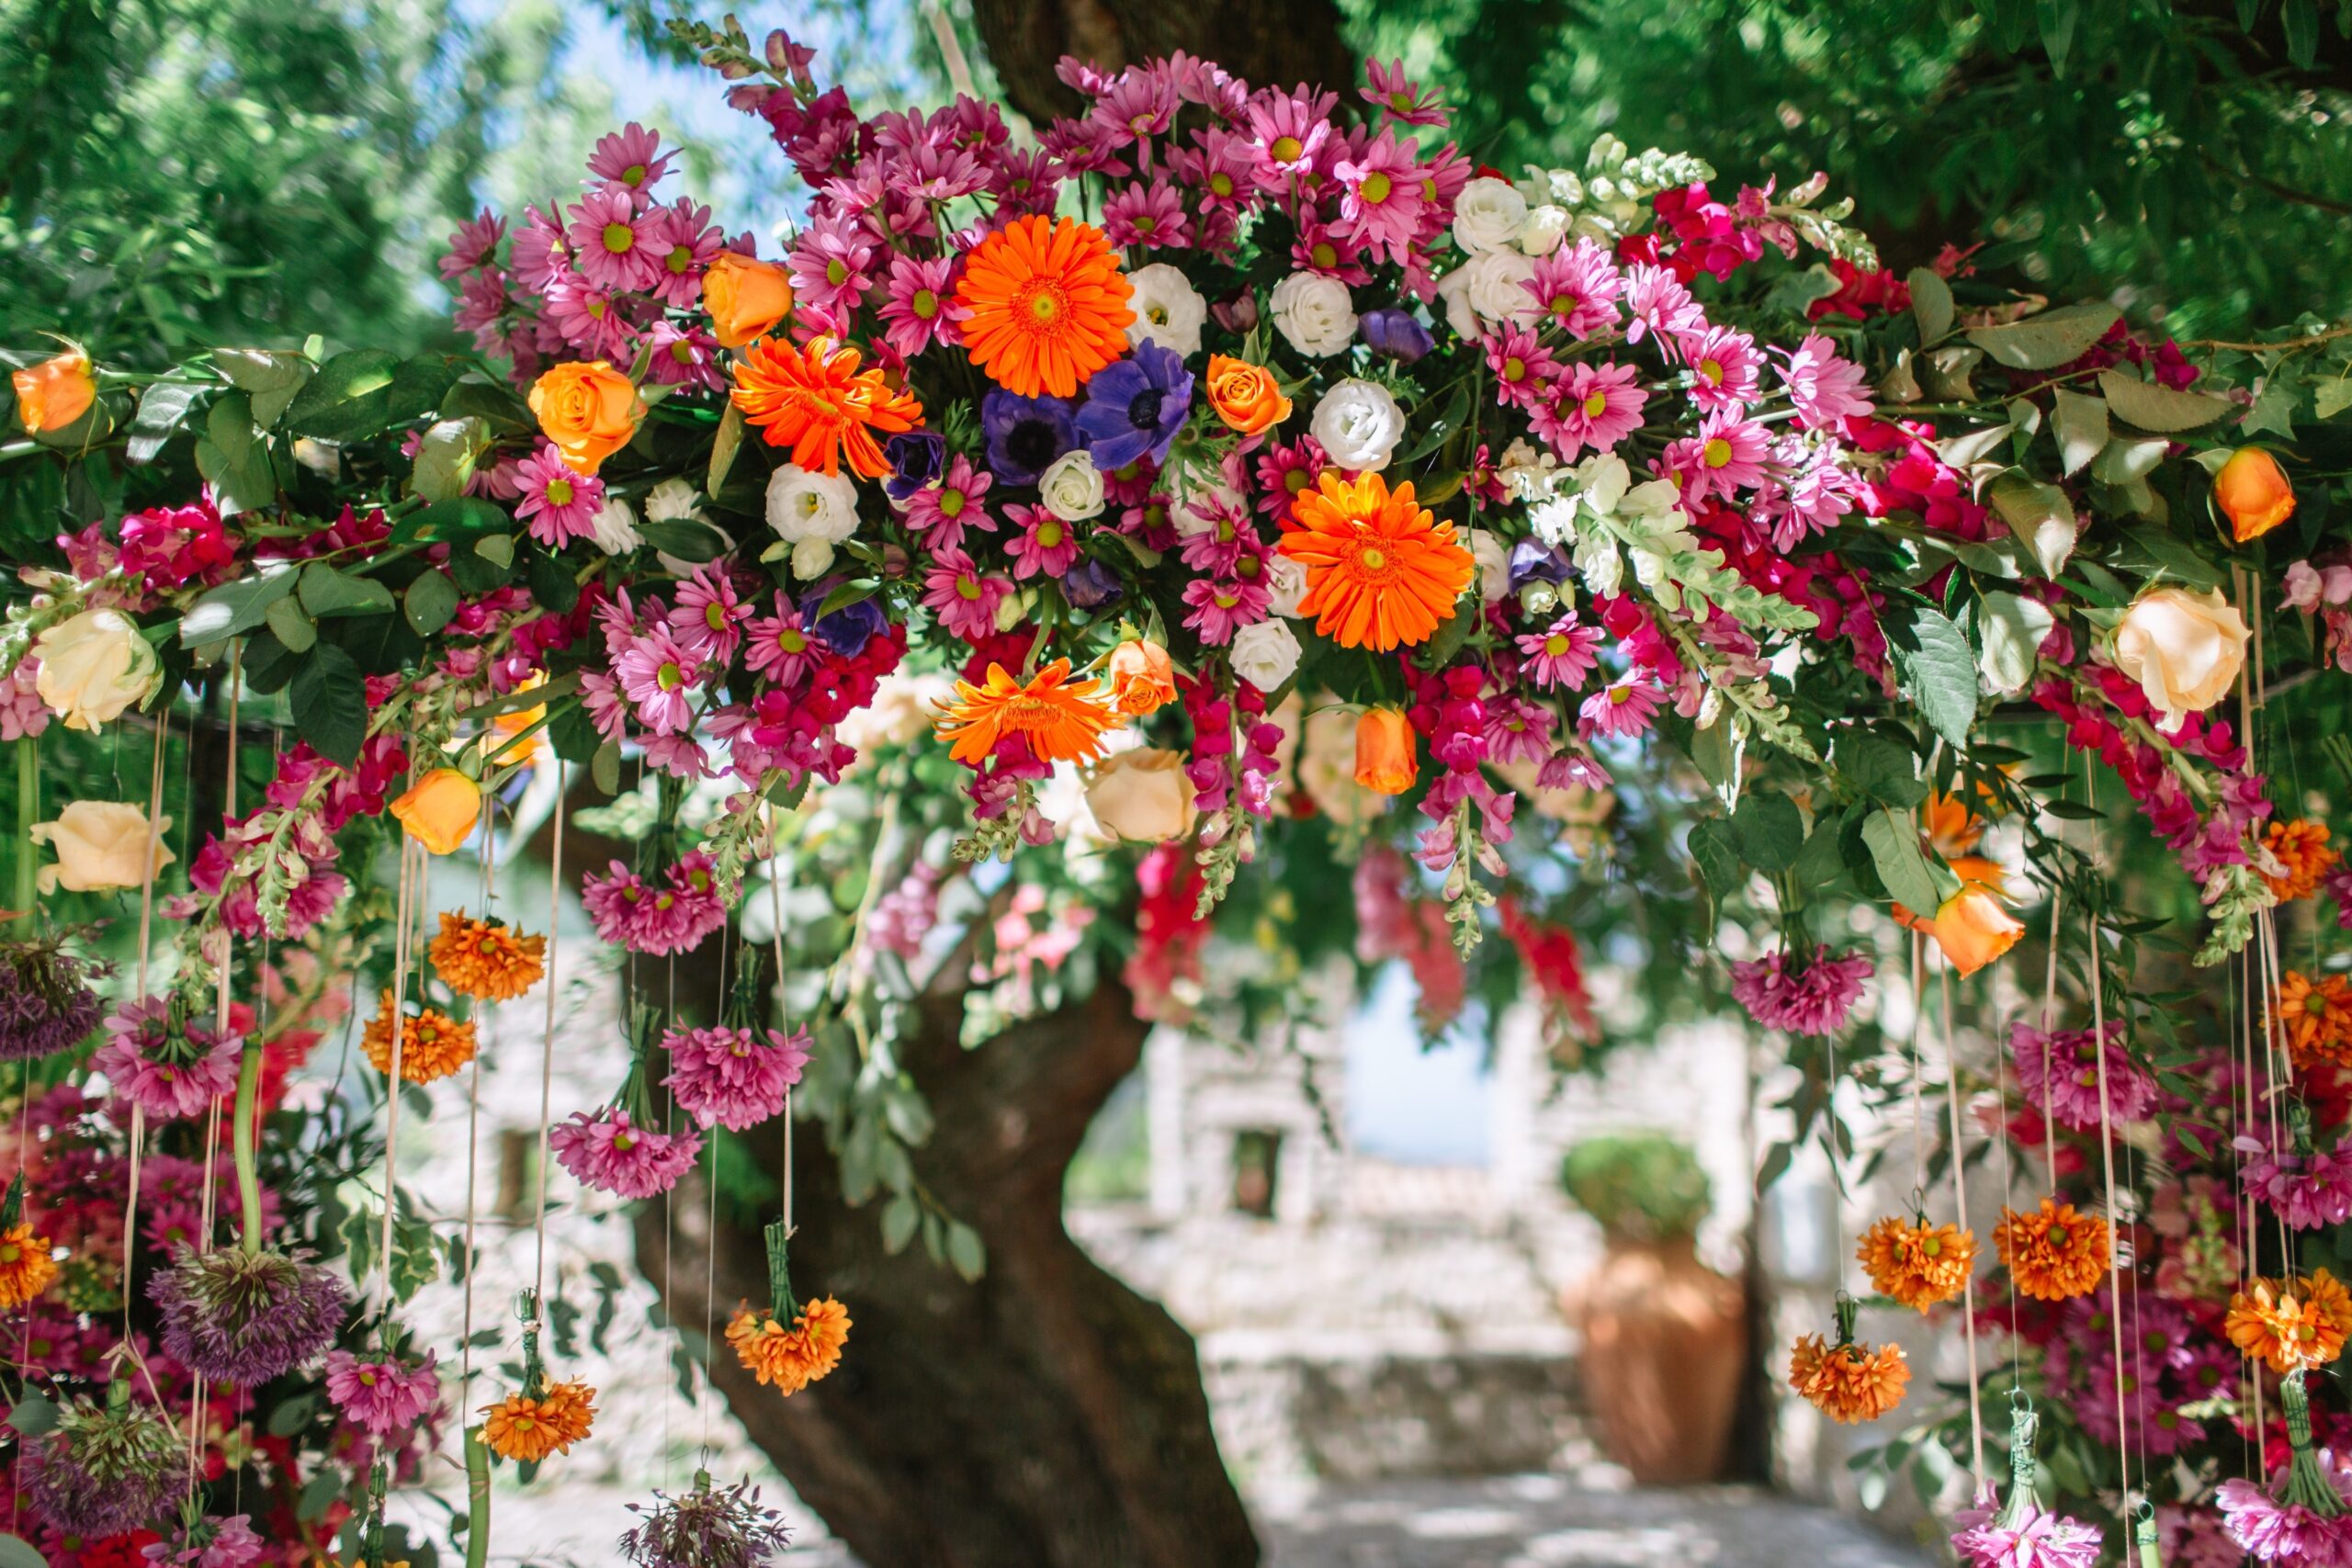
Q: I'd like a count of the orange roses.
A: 9